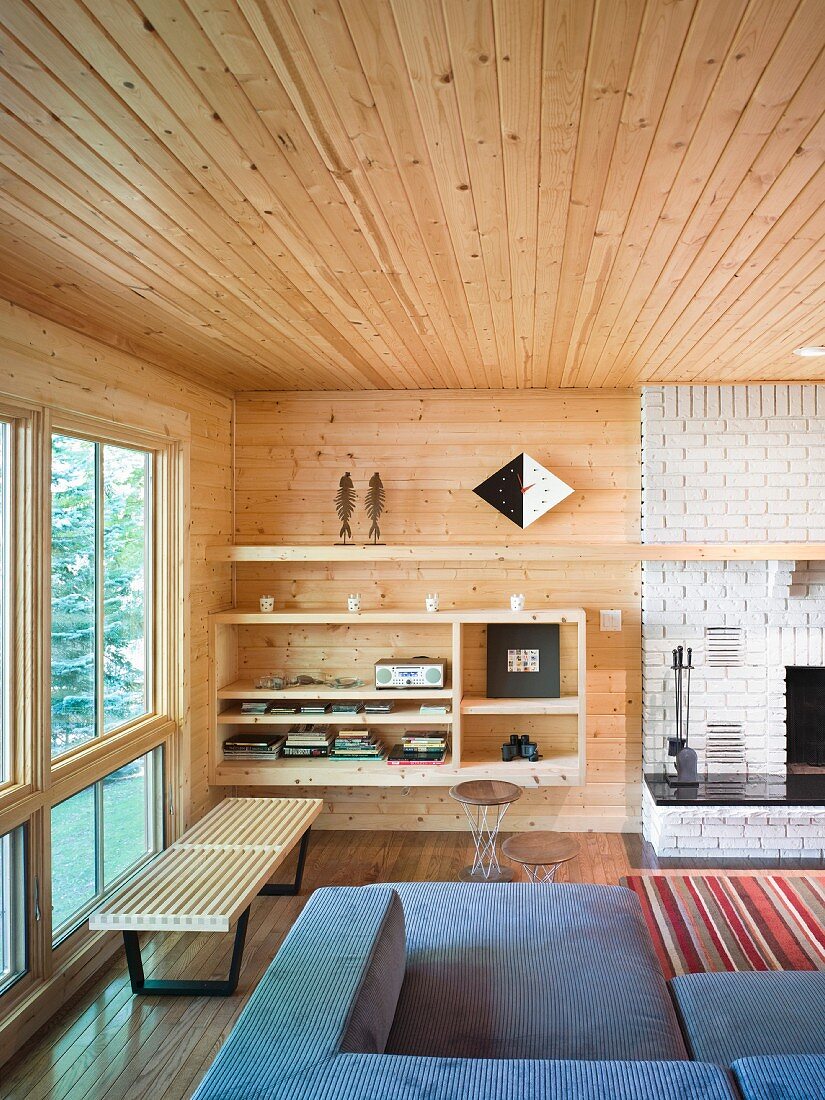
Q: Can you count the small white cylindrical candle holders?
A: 4